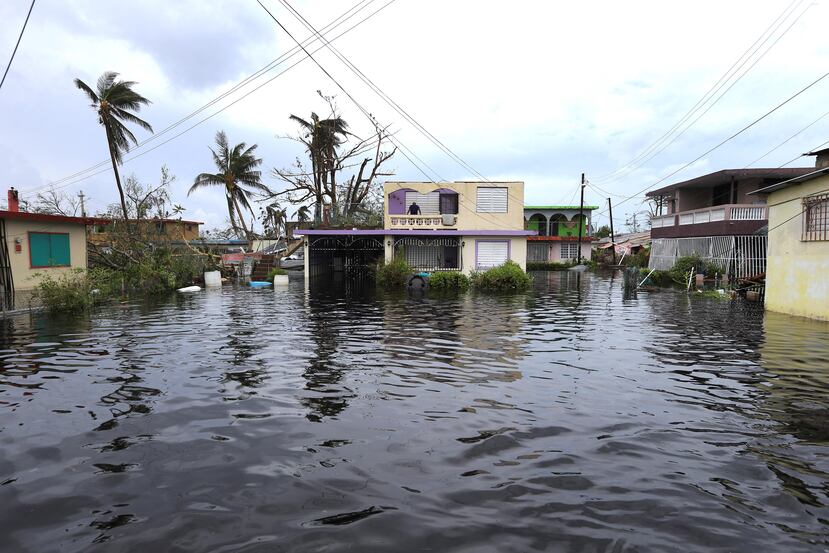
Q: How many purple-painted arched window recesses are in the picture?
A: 2